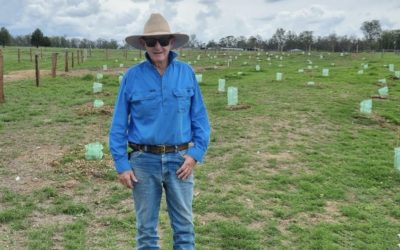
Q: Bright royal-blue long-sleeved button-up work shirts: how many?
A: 1